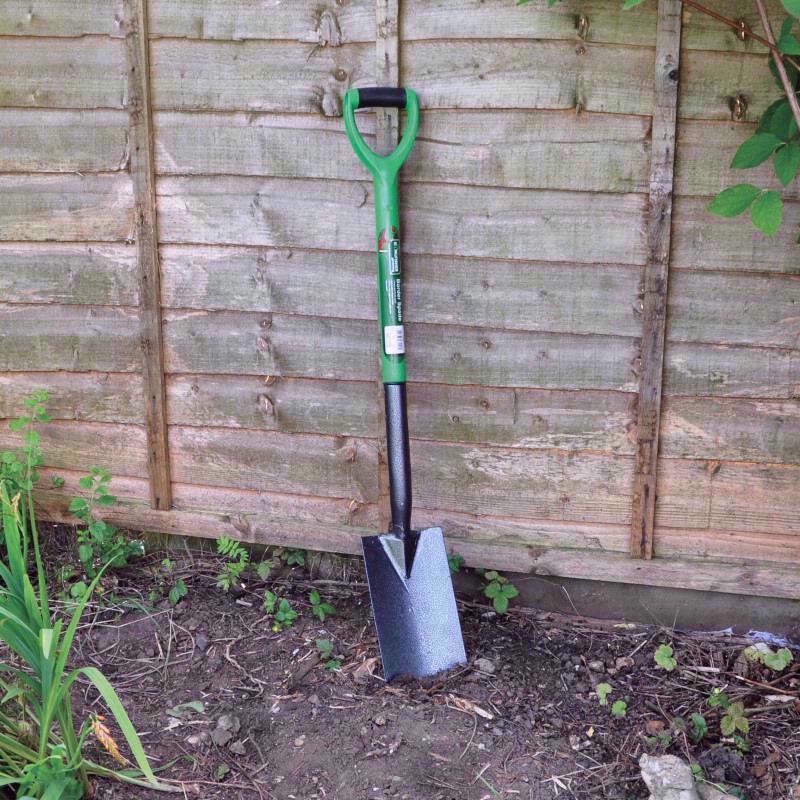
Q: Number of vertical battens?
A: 3